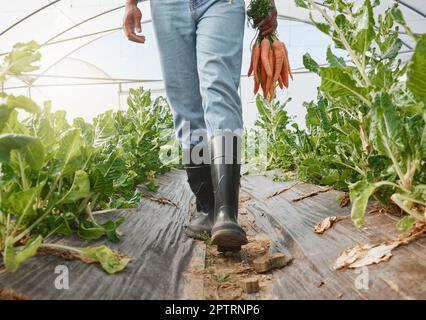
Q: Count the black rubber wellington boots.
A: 2